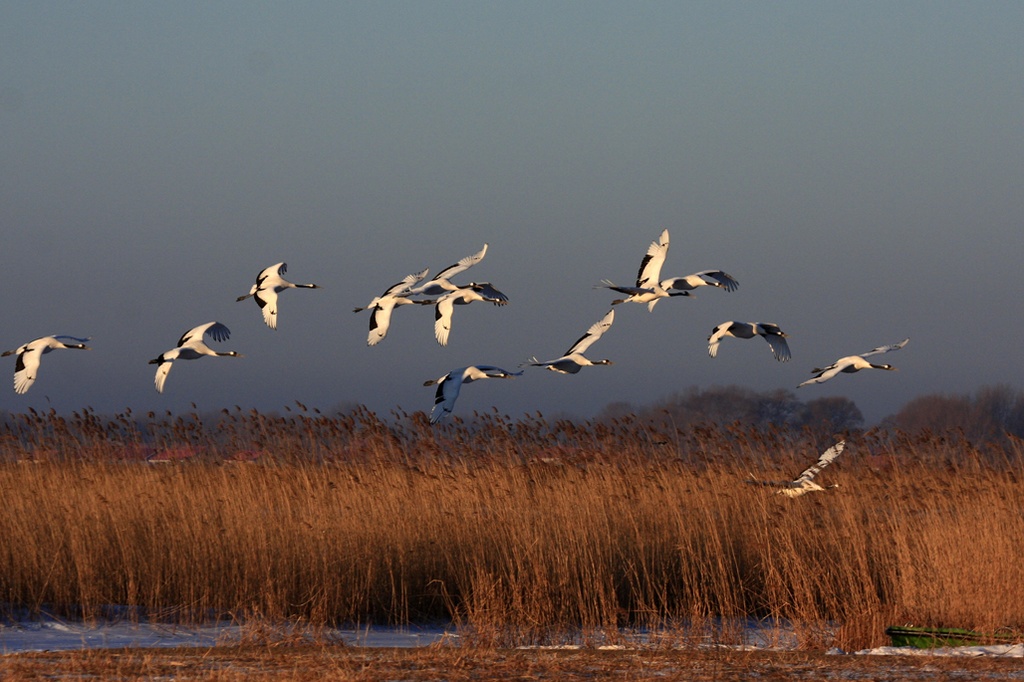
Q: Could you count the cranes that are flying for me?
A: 13